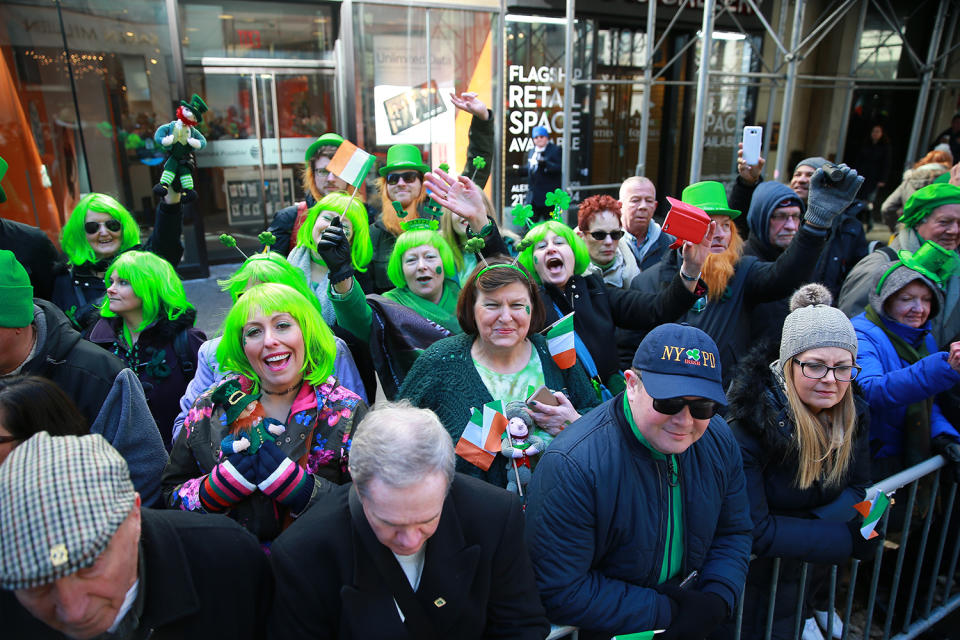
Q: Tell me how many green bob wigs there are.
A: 7